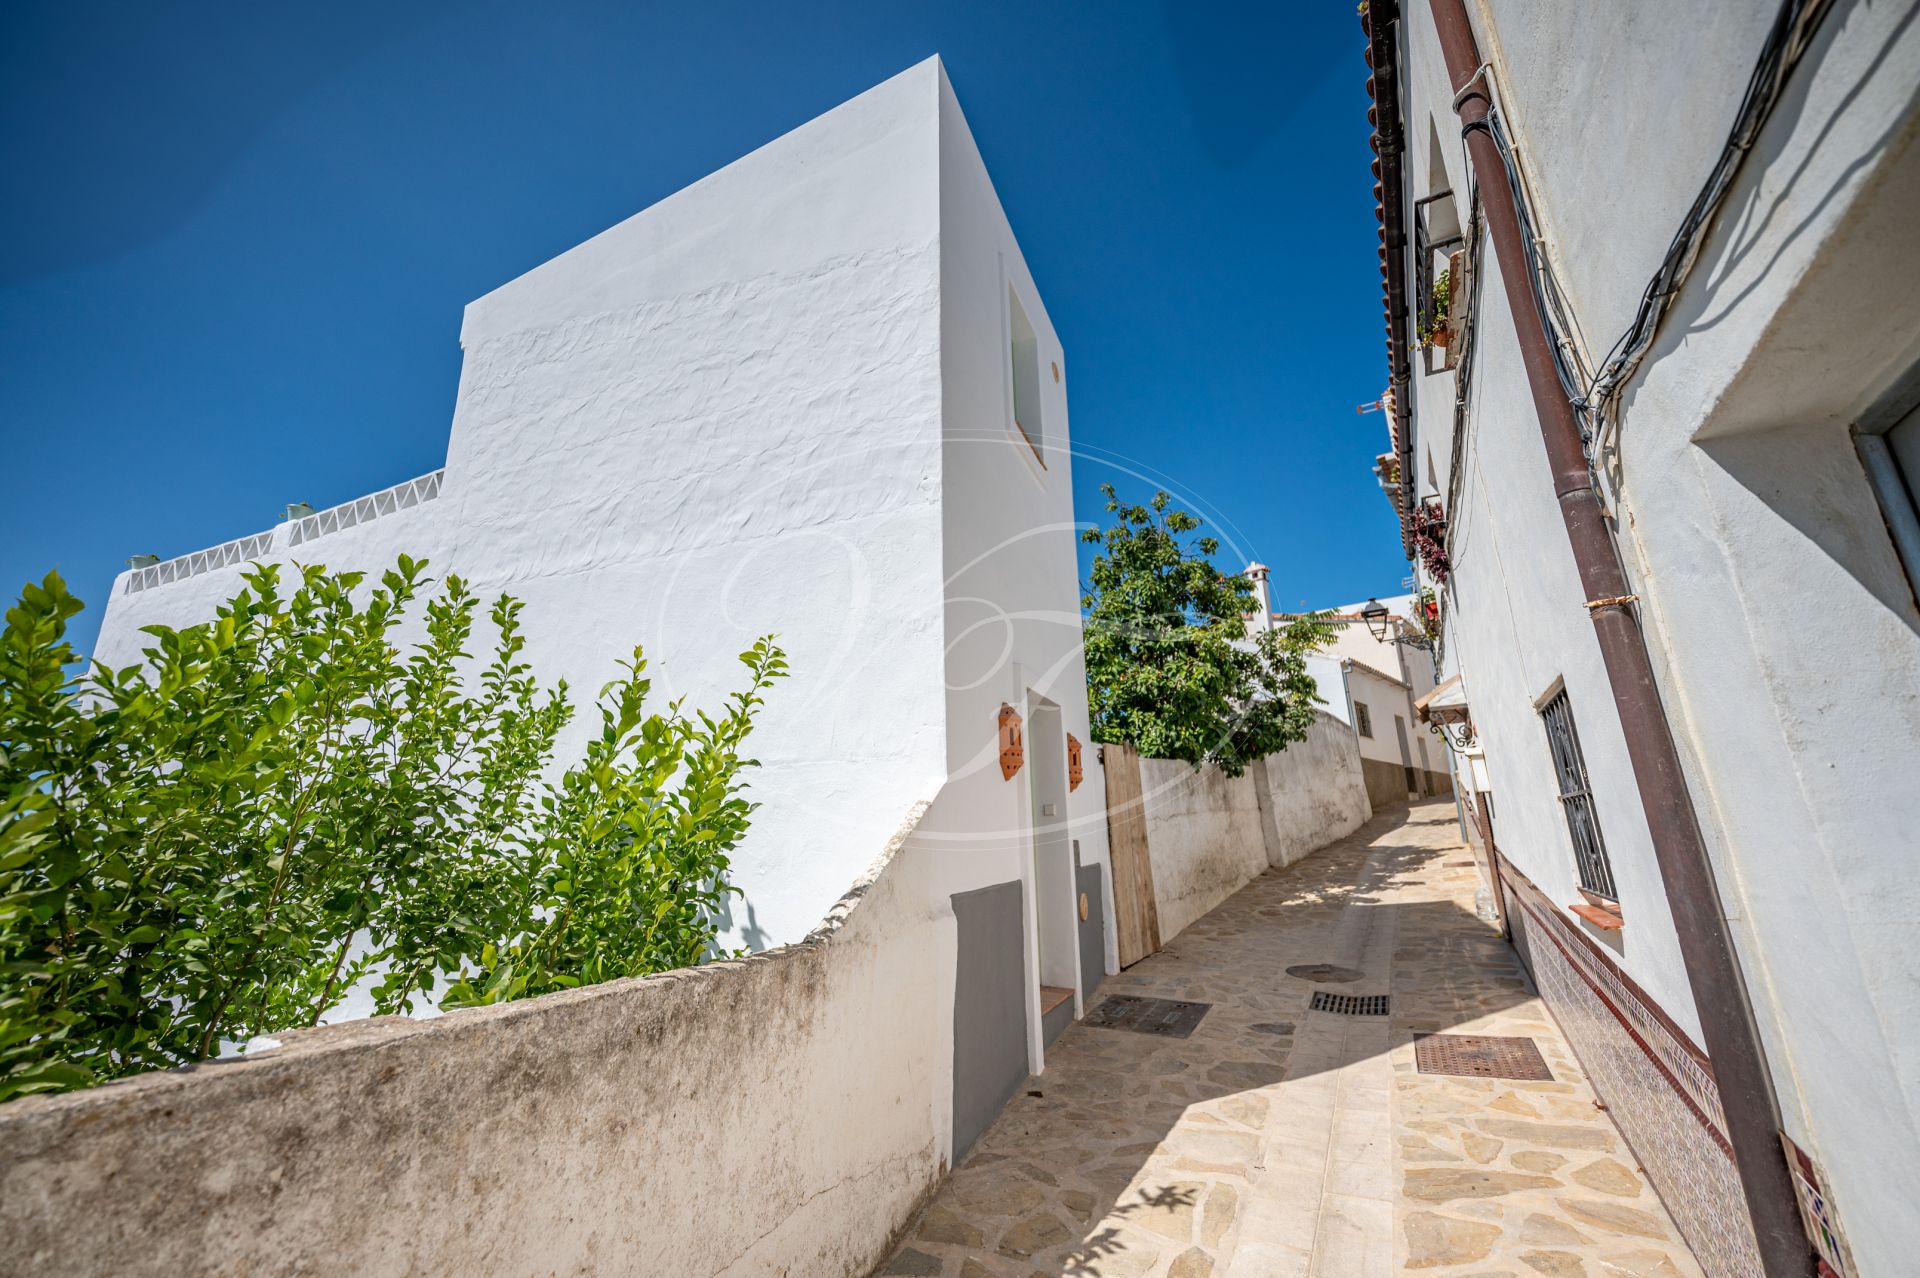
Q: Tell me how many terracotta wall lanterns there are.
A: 2